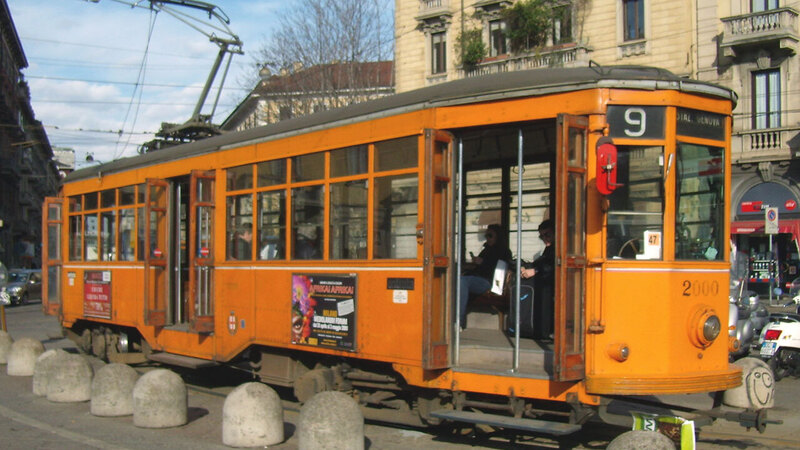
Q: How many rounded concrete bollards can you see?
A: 10